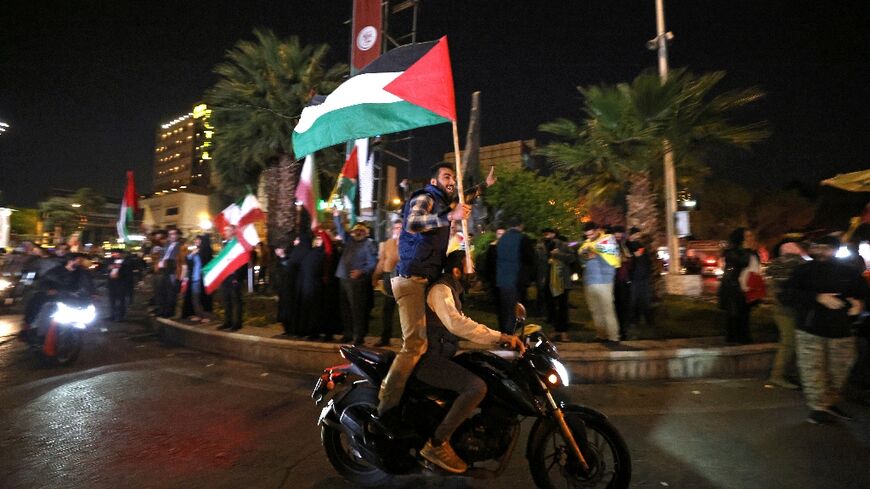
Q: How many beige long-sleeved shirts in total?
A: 1